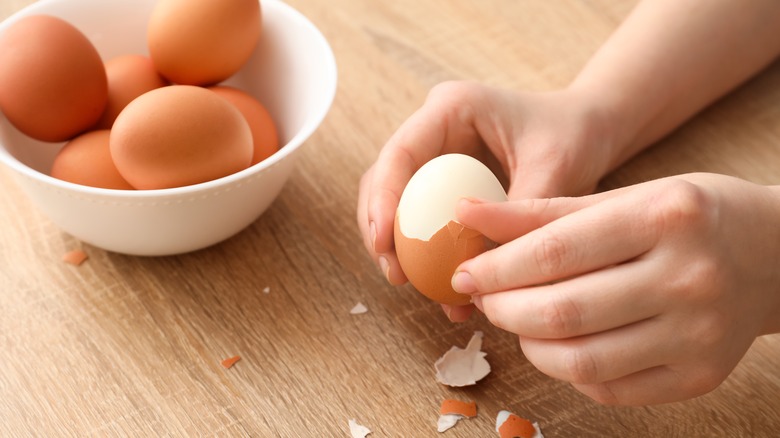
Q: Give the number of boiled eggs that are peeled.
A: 1